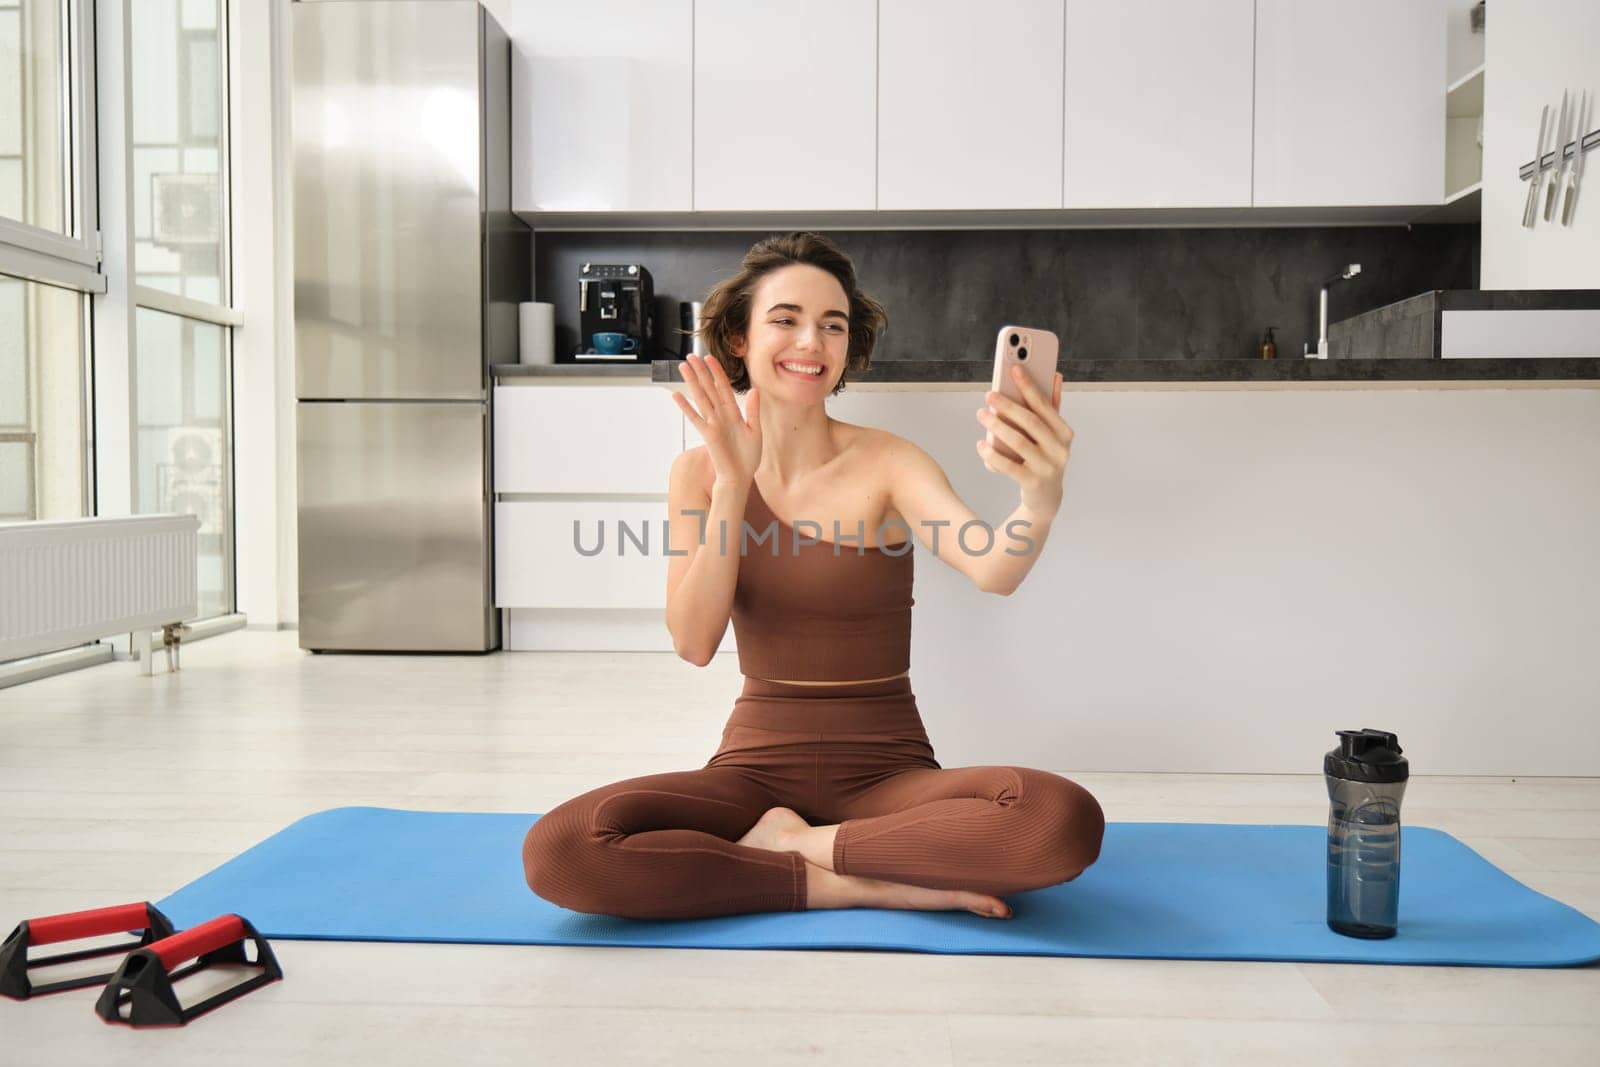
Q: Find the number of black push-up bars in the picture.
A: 2